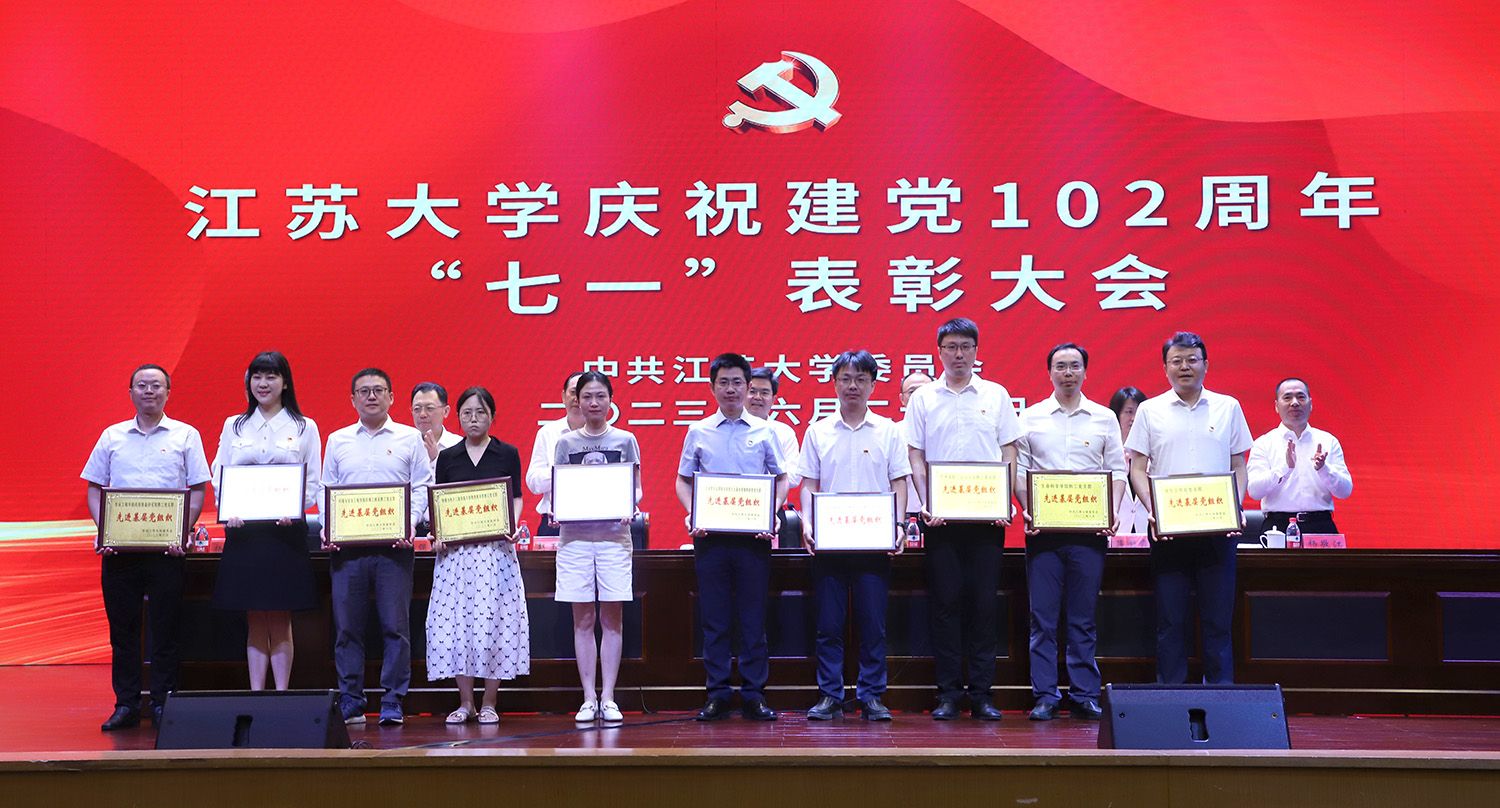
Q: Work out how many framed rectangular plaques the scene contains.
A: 10